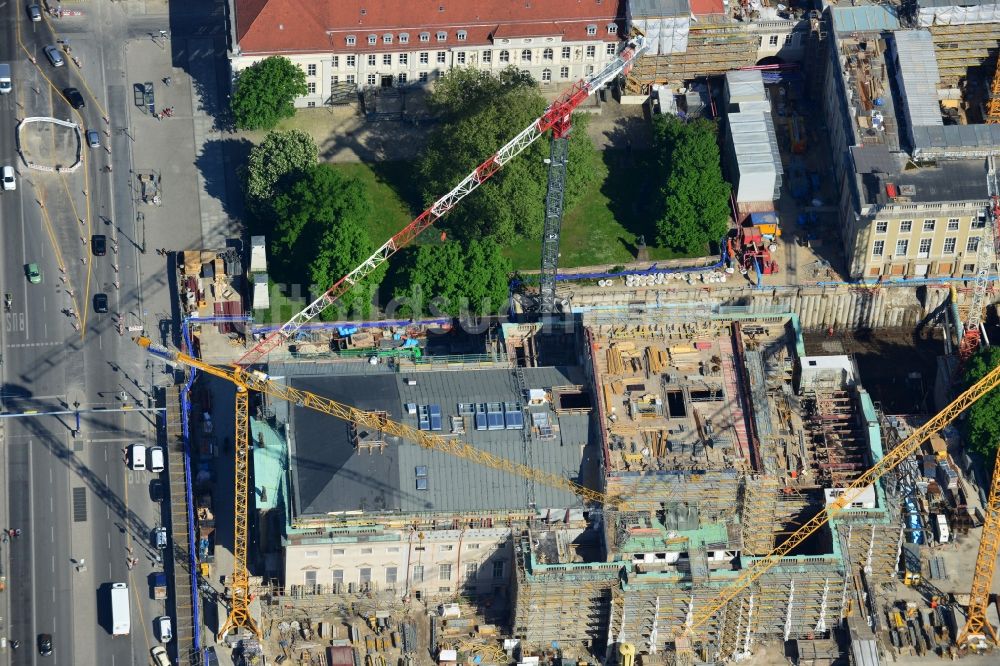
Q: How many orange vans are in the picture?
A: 0